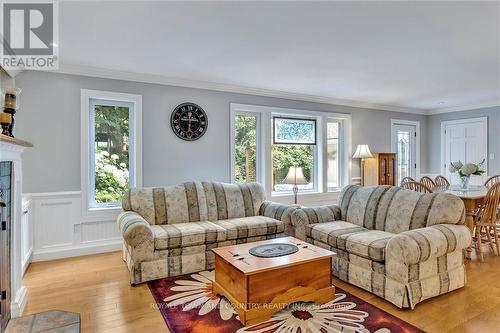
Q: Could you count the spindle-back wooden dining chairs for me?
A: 6